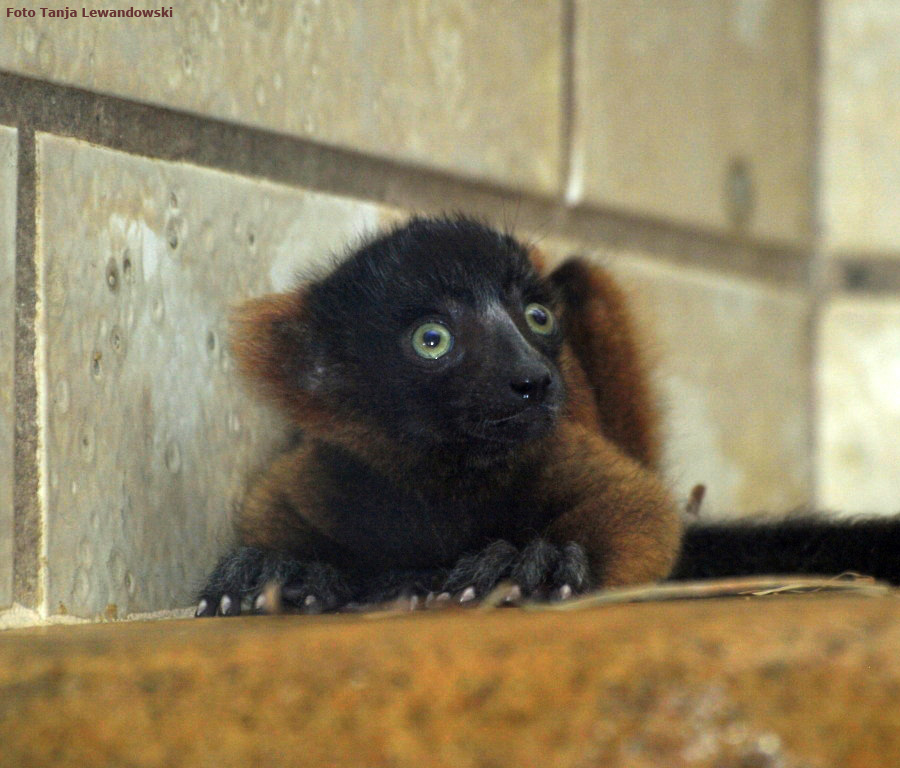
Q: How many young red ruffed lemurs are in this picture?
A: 1